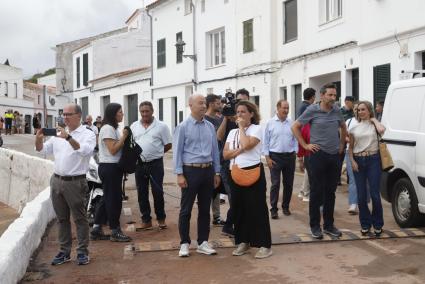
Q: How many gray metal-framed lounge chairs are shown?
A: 0